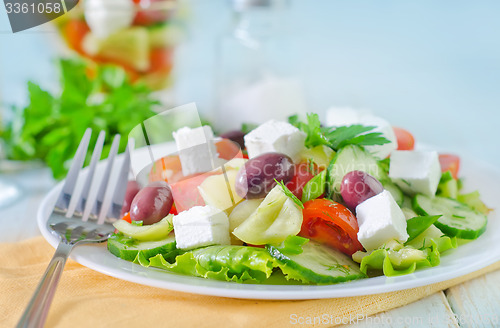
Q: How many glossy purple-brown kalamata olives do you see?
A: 5